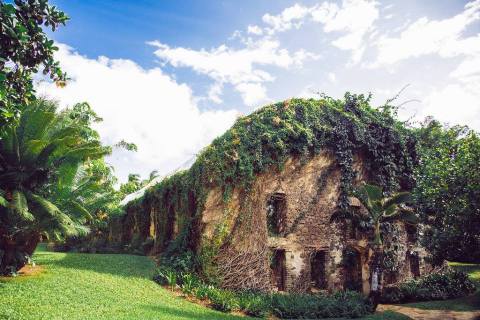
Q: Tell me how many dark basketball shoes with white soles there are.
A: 0